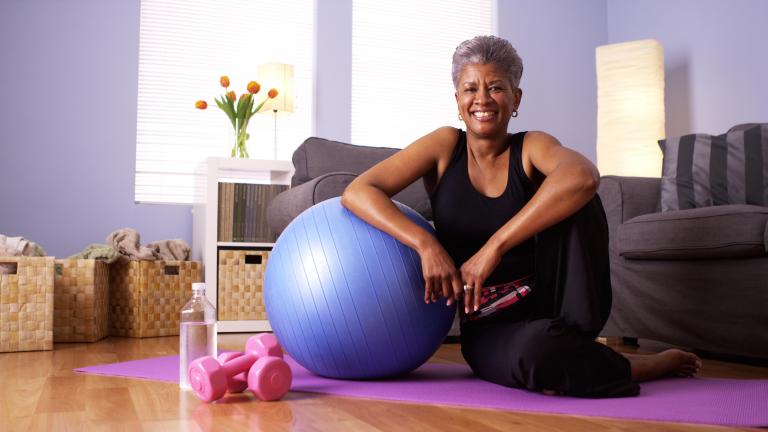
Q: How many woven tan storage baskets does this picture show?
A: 4